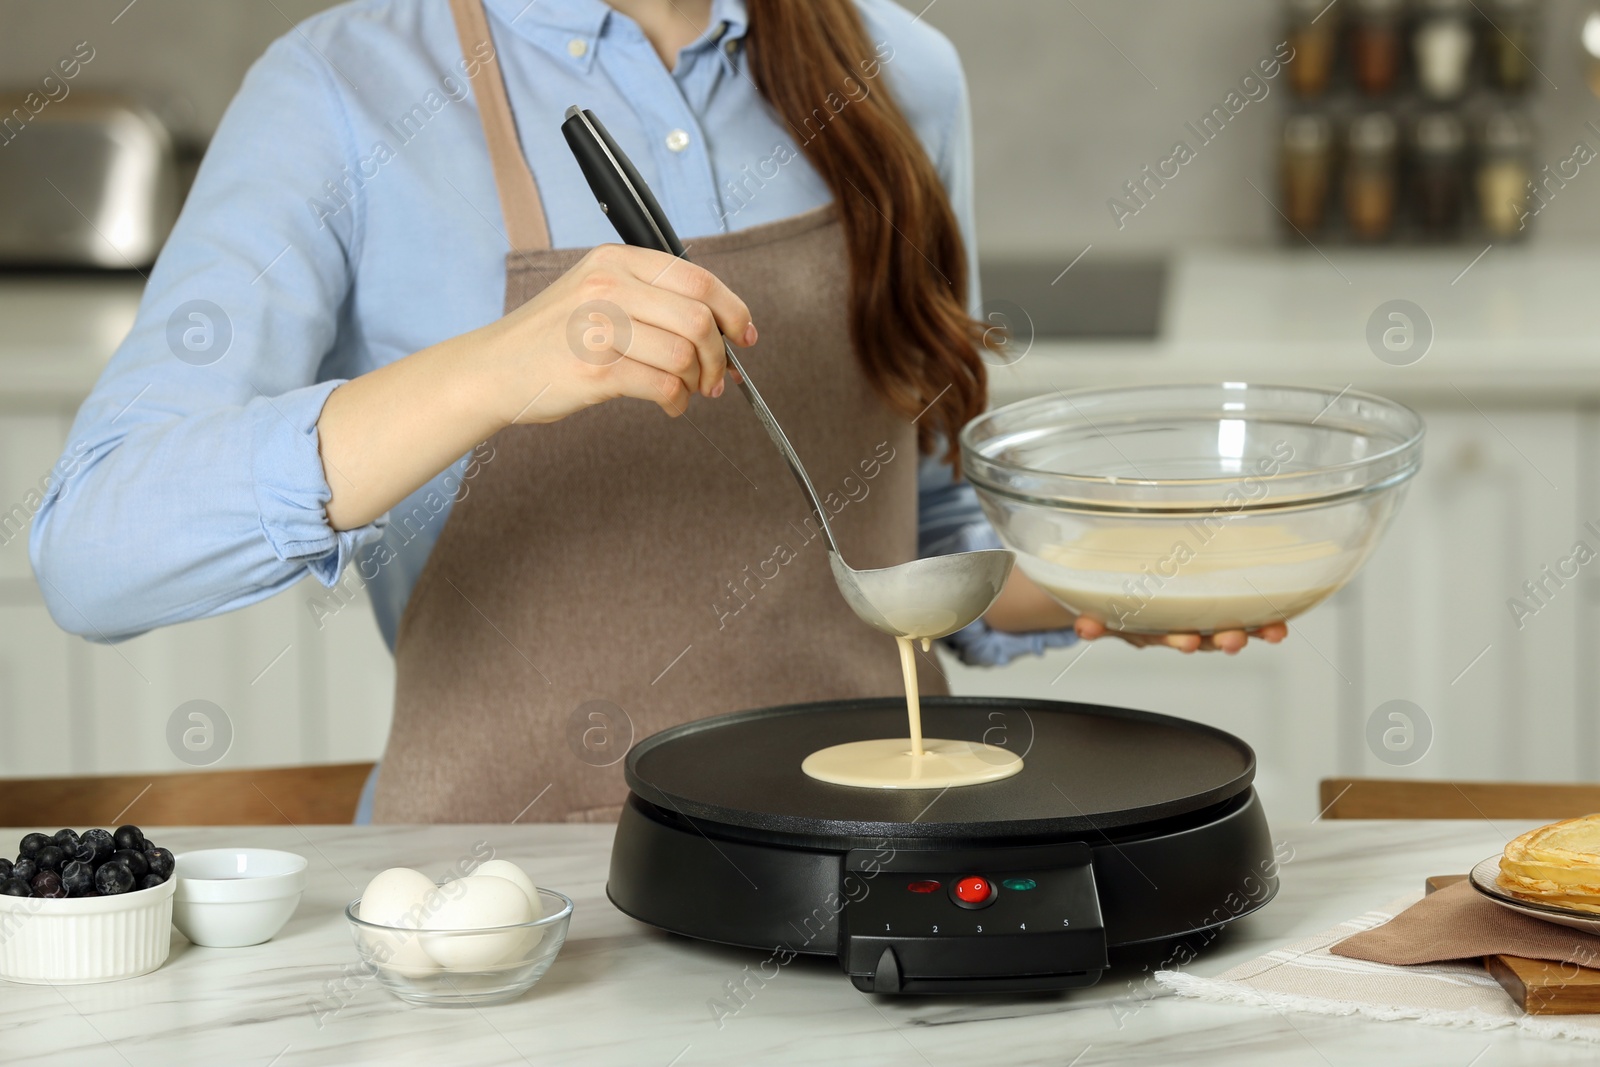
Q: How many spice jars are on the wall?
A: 8